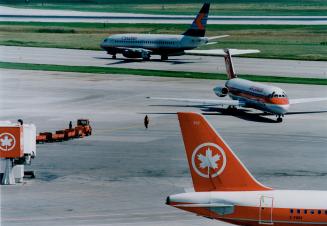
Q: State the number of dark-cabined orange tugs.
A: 1